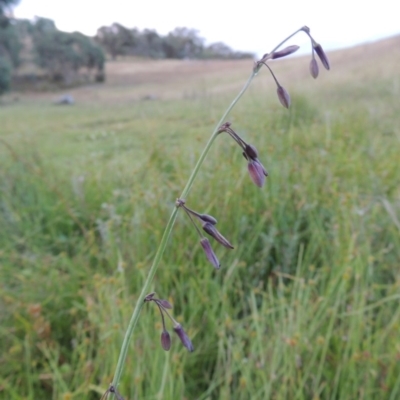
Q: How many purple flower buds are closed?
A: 12